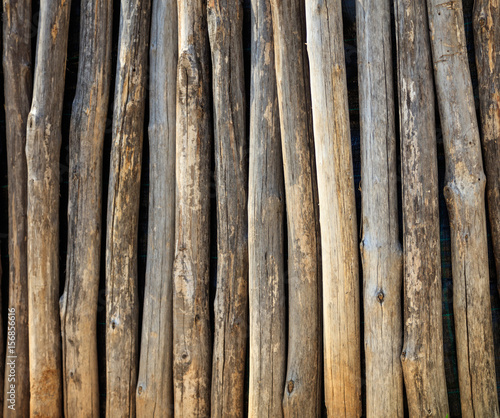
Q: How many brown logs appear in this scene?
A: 14